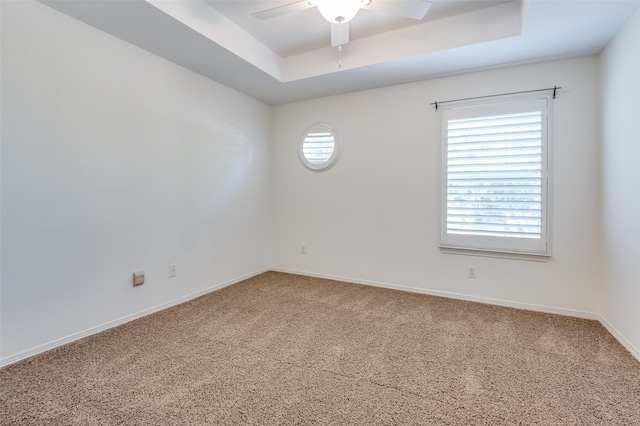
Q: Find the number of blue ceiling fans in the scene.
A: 0